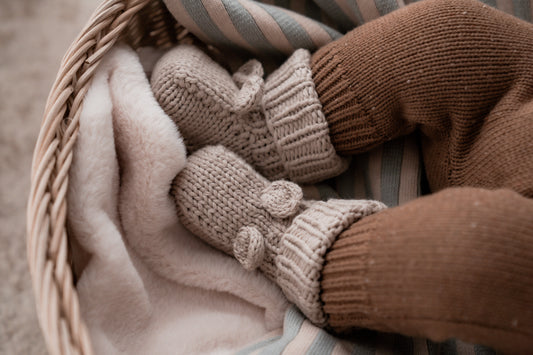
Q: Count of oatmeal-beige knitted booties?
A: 2